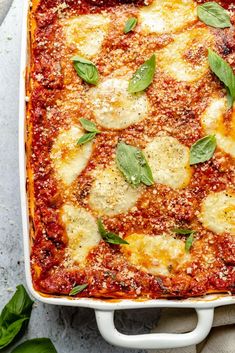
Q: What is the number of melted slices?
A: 11